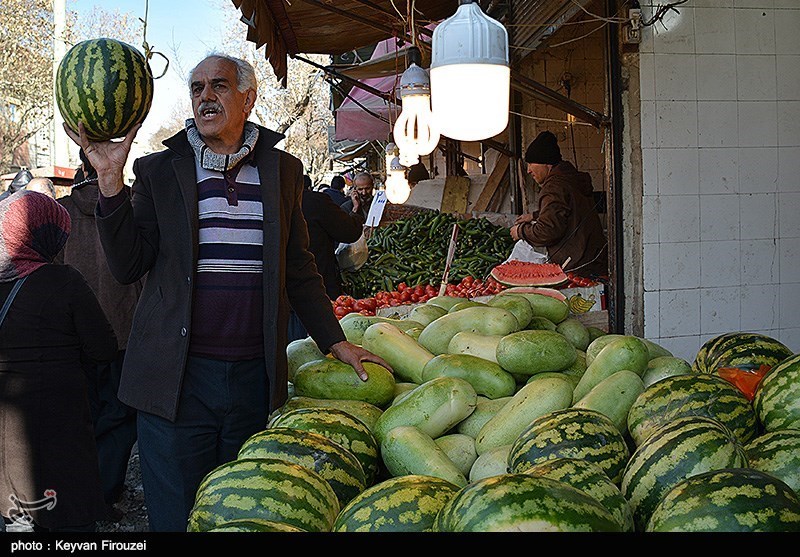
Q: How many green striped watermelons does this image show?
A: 15